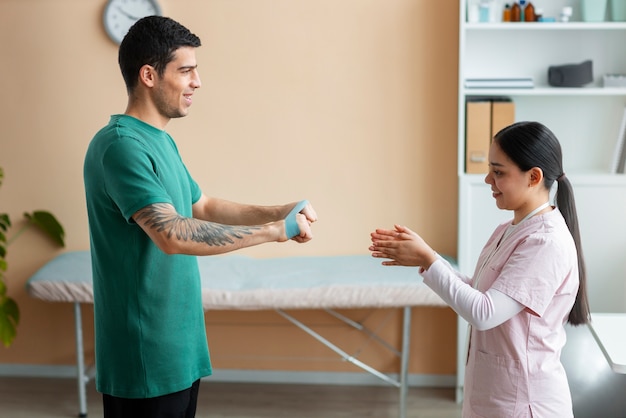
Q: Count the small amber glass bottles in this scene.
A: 3